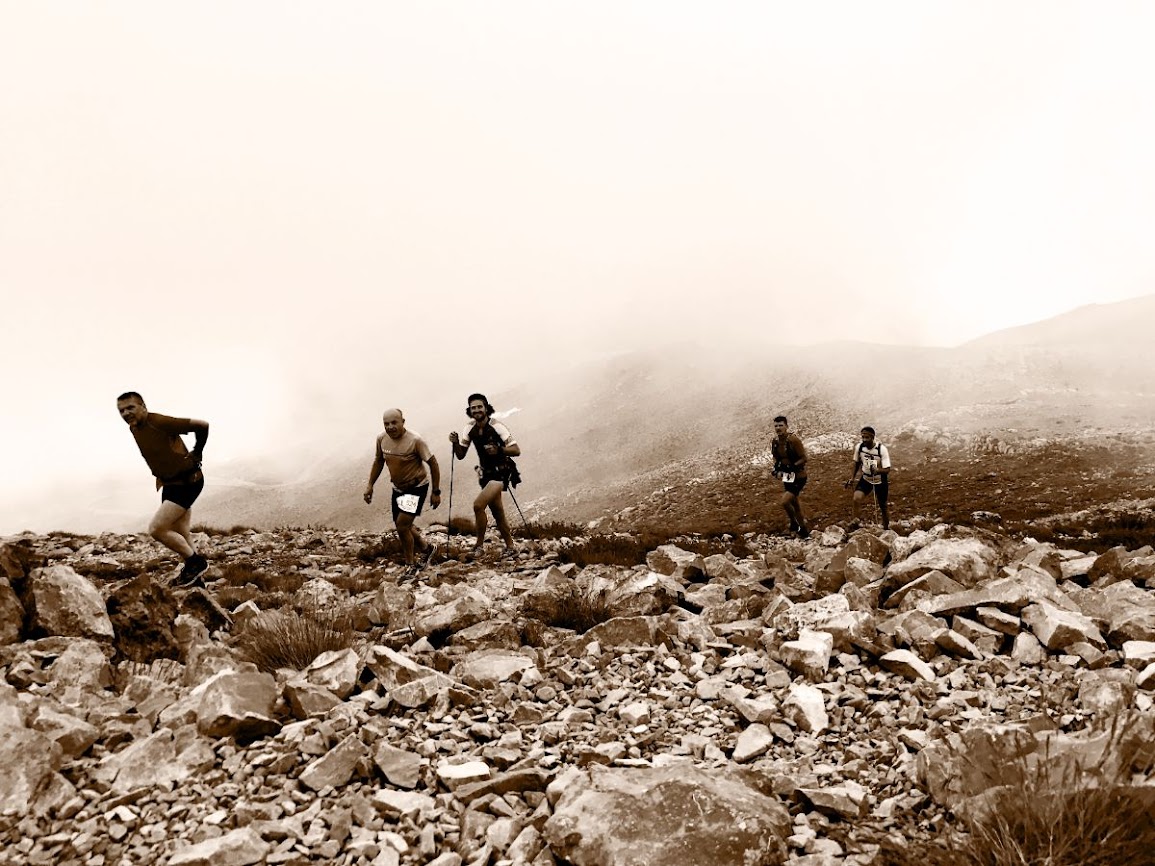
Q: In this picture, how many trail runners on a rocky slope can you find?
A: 5